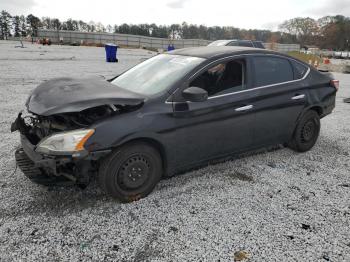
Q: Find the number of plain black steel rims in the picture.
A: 2